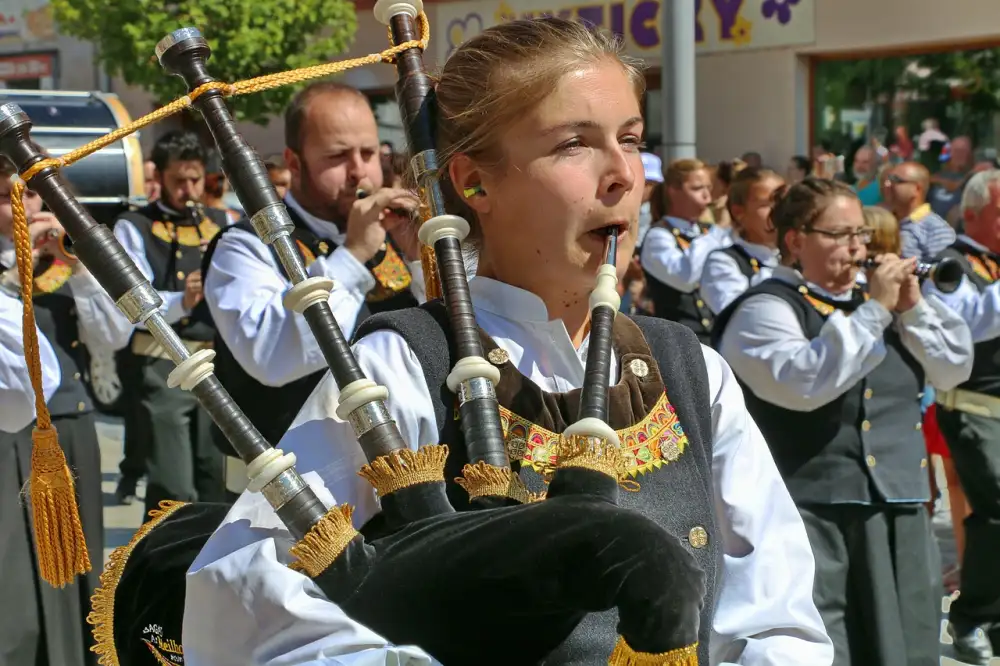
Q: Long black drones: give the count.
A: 3